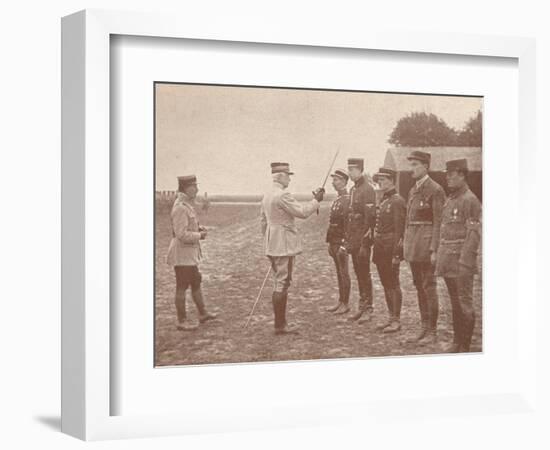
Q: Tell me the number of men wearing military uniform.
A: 7